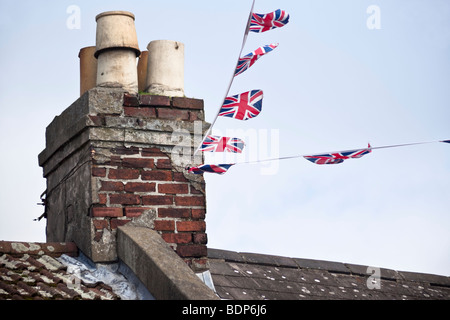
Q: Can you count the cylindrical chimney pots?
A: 4